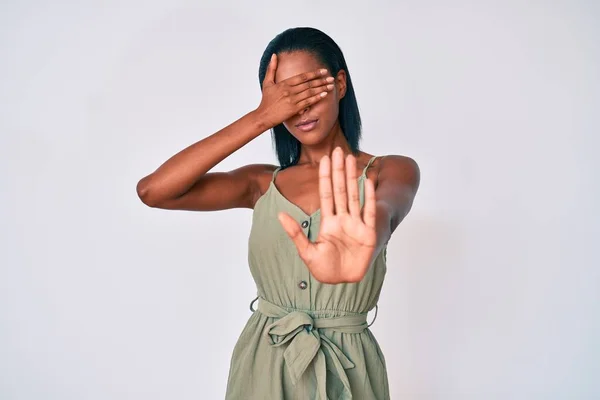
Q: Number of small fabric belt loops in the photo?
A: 2